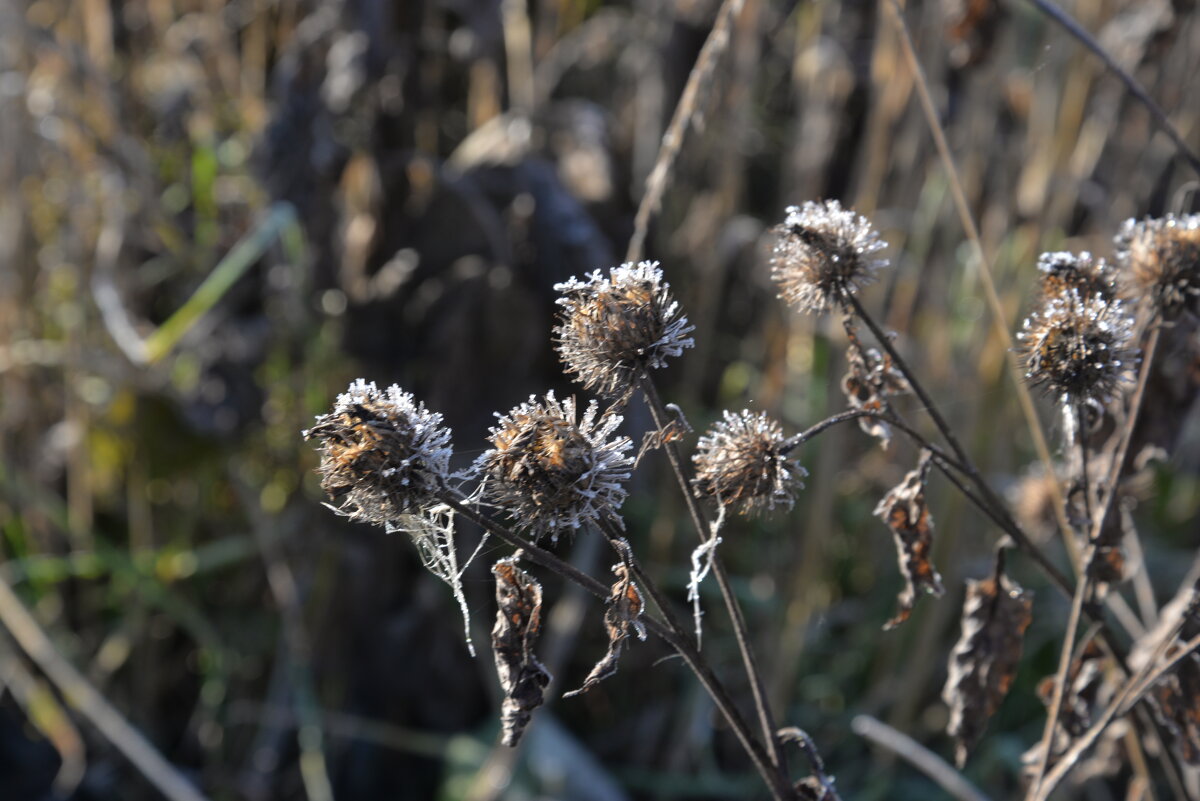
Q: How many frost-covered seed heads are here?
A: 8